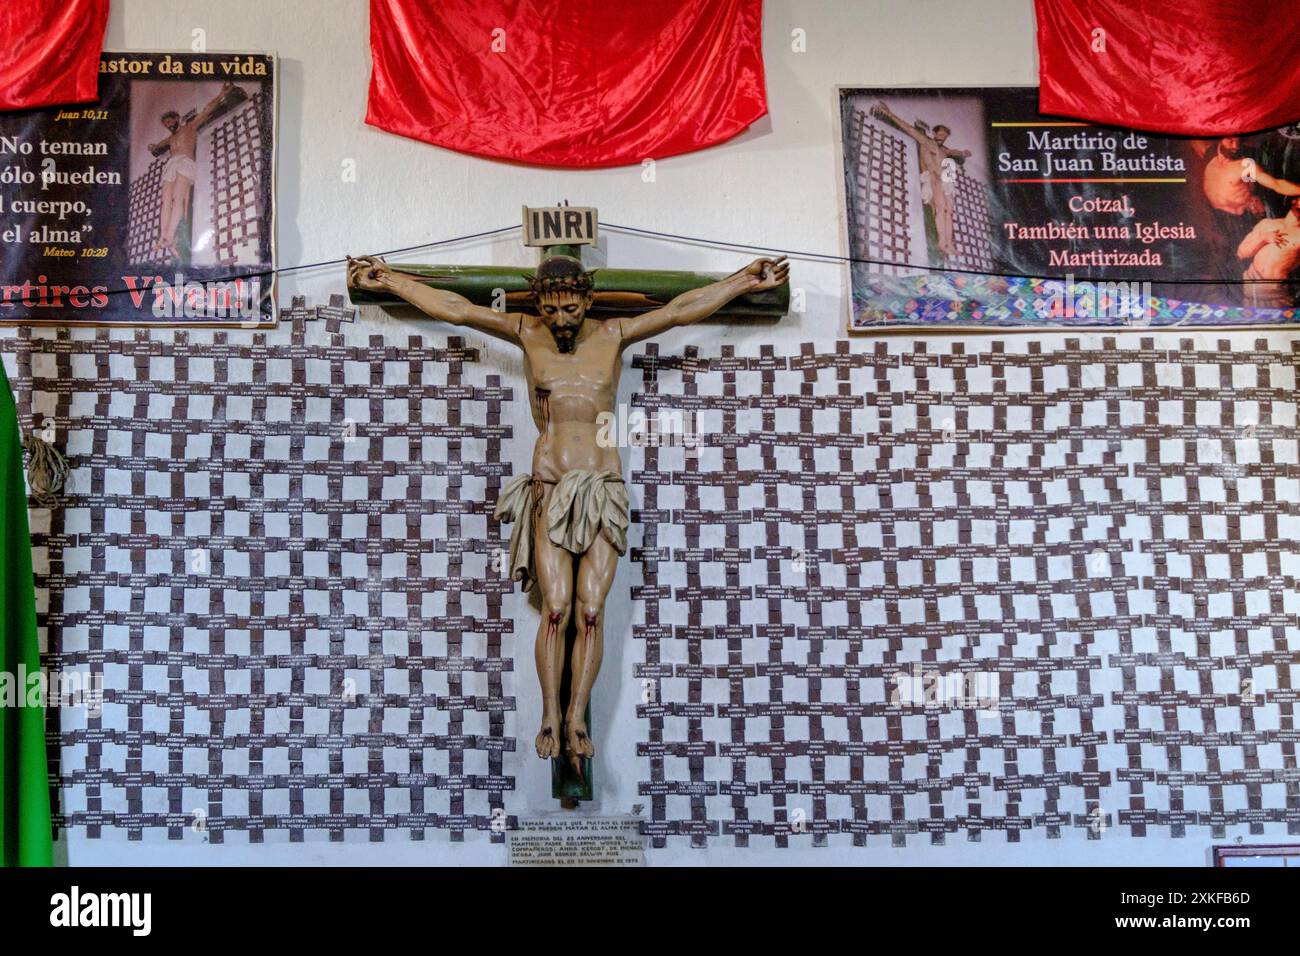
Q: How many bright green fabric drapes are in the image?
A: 1